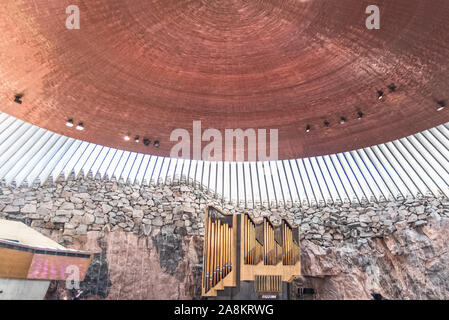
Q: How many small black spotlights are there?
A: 14